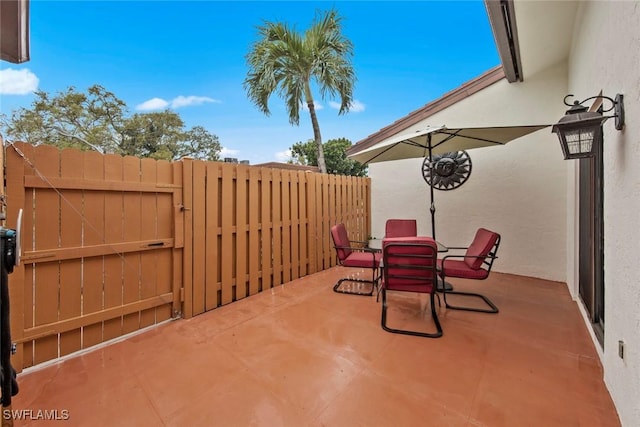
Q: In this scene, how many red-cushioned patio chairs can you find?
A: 4